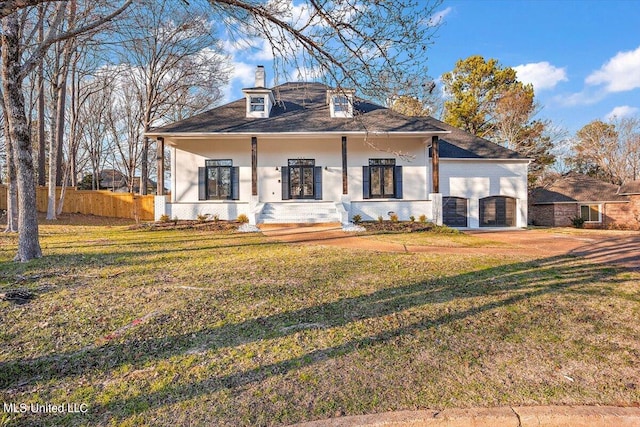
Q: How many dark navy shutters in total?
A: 6